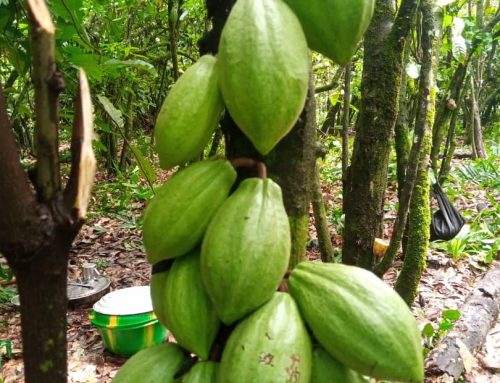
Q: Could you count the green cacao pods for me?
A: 12